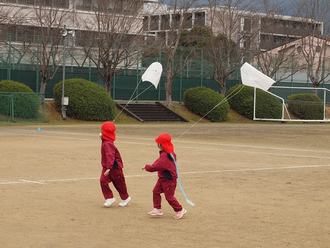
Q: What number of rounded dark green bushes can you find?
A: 5